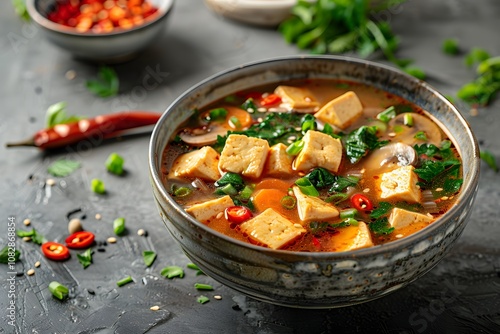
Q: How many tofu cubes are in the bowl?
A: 12